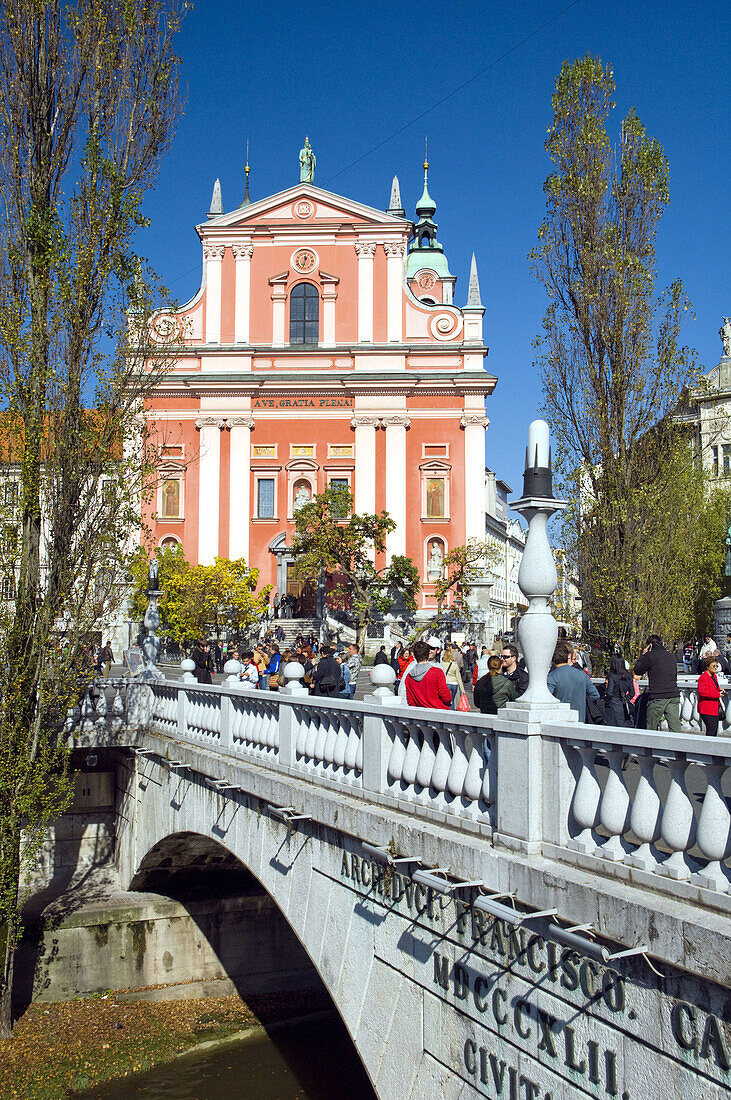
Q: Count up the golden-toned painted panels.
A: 5